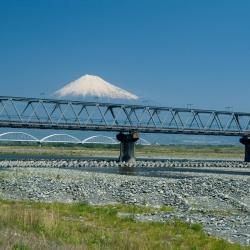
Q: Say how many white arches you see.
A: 4